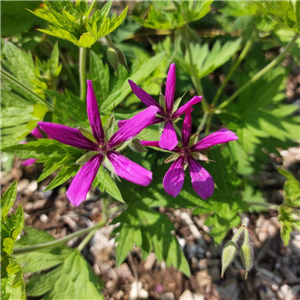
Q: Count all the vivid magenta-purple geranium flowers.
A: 3